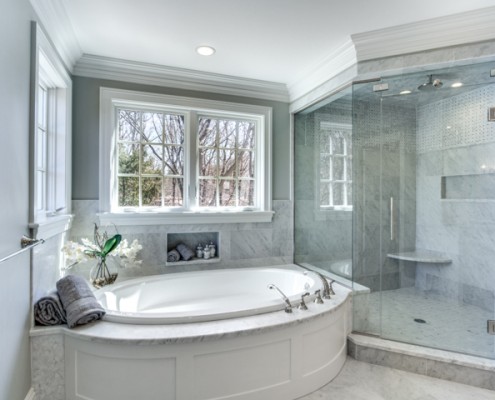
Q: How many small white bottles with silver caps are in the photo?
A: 3